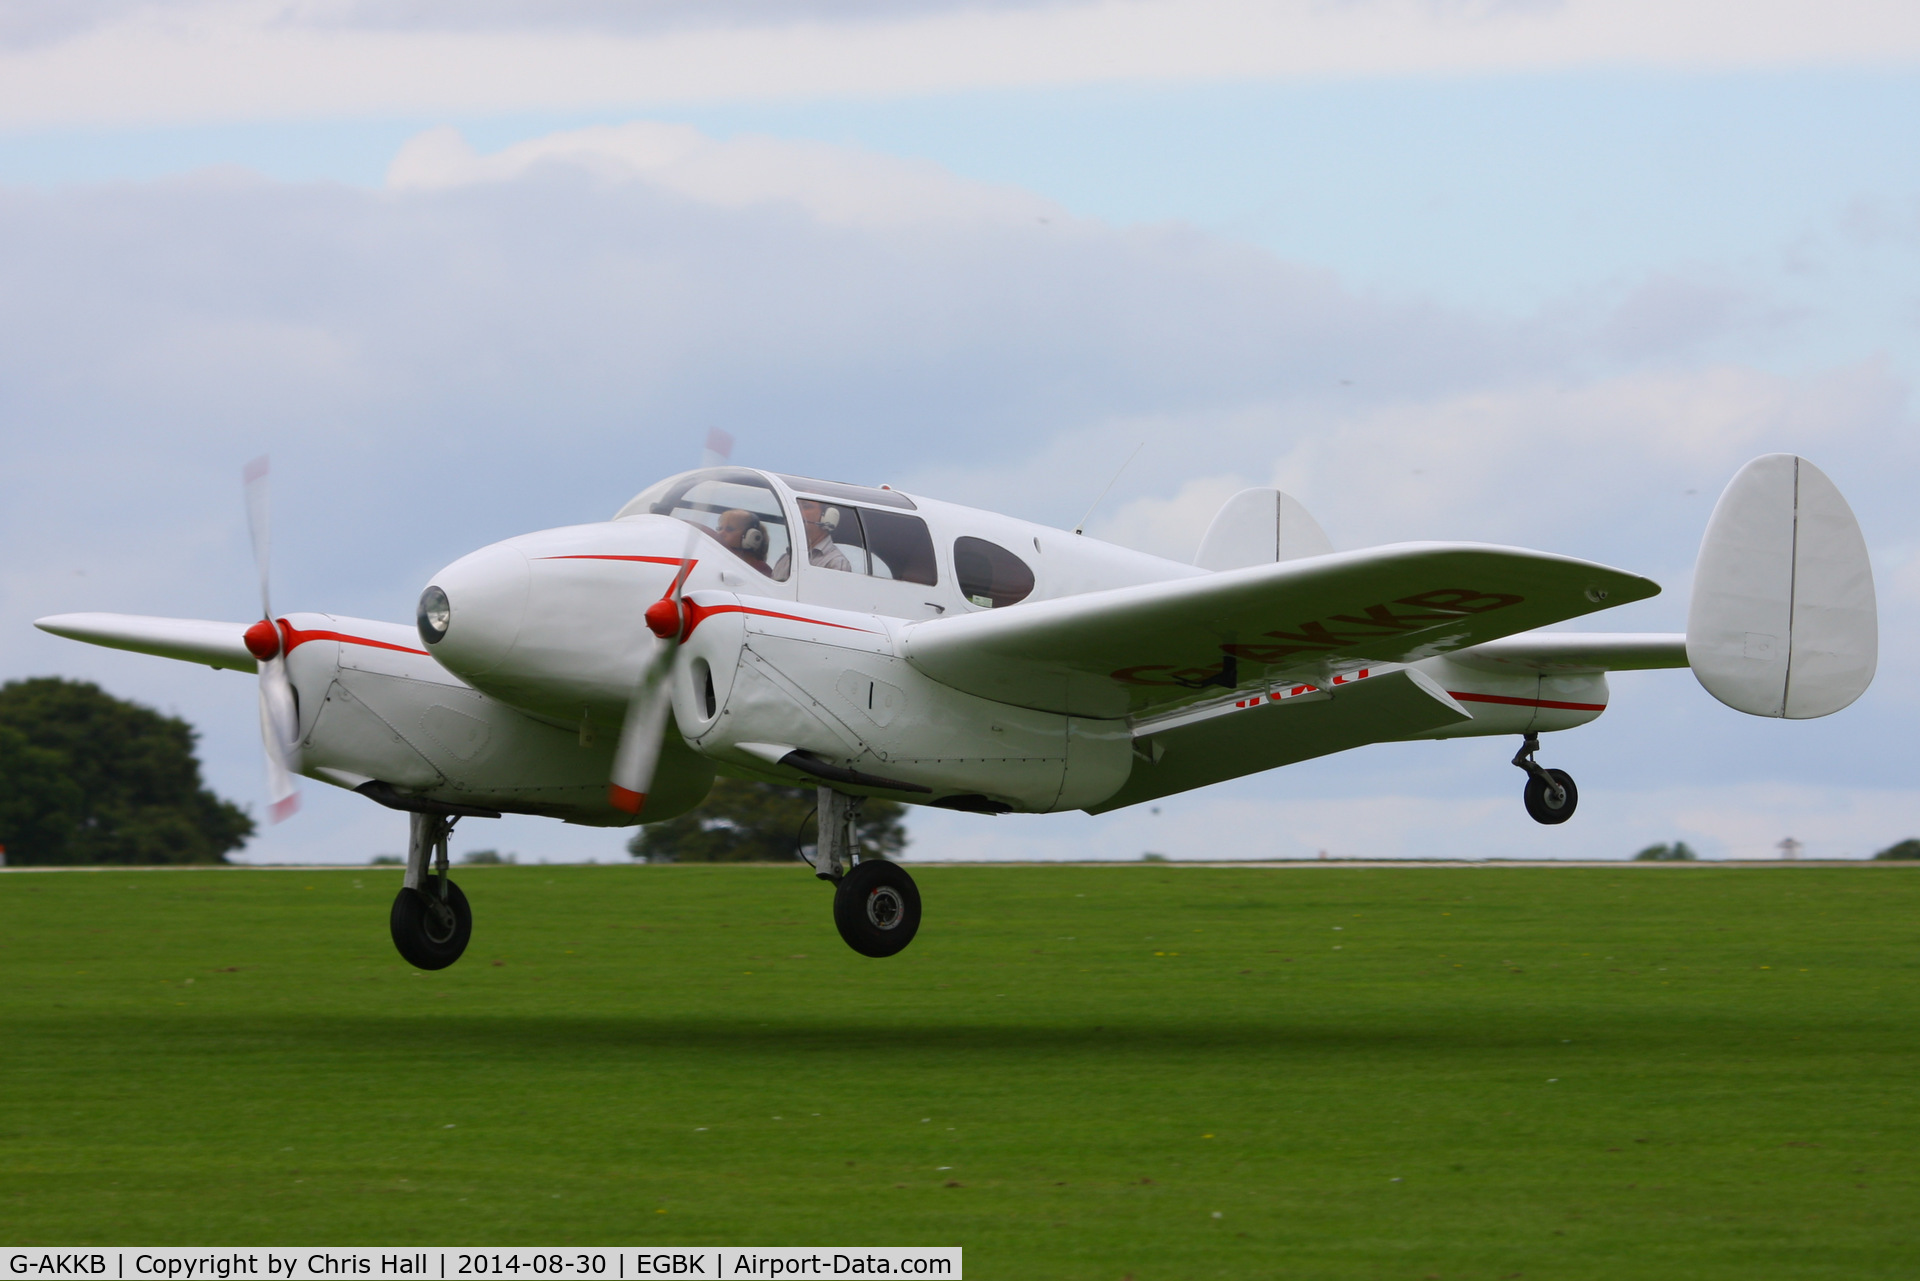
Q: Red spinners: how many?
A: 2